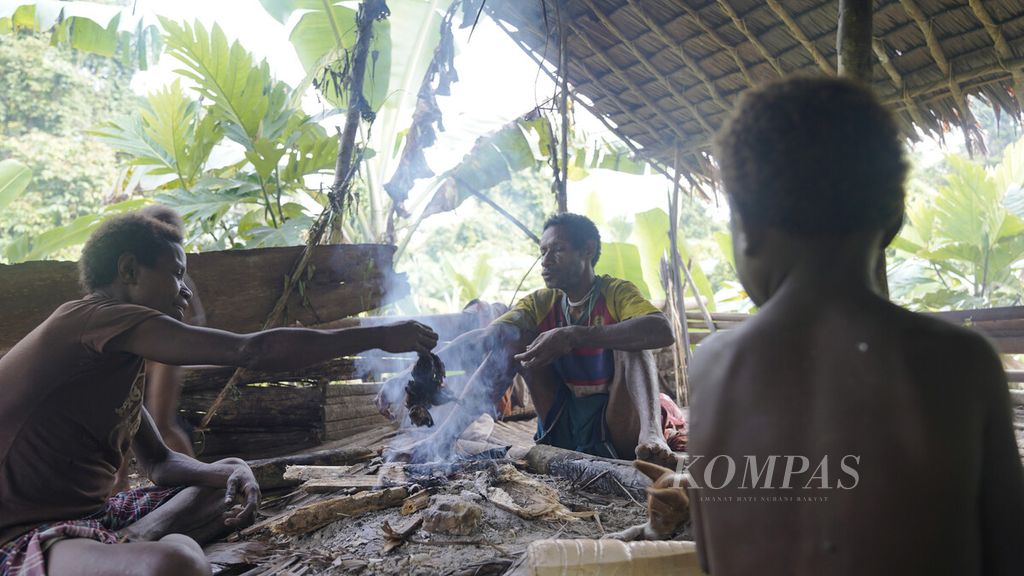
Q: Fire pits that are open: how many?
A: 1